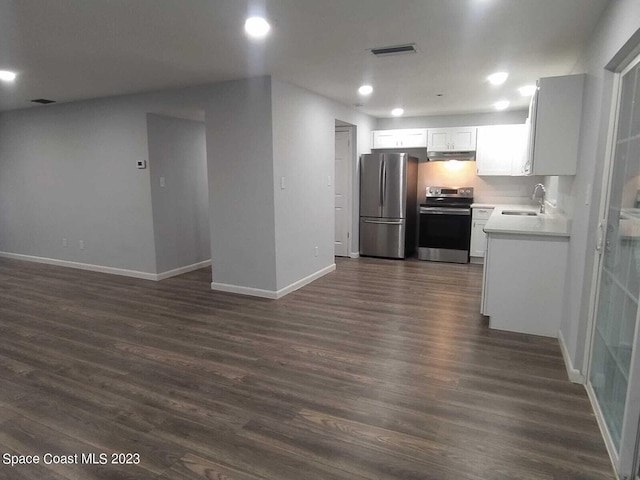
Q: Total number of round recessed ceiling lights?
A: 7